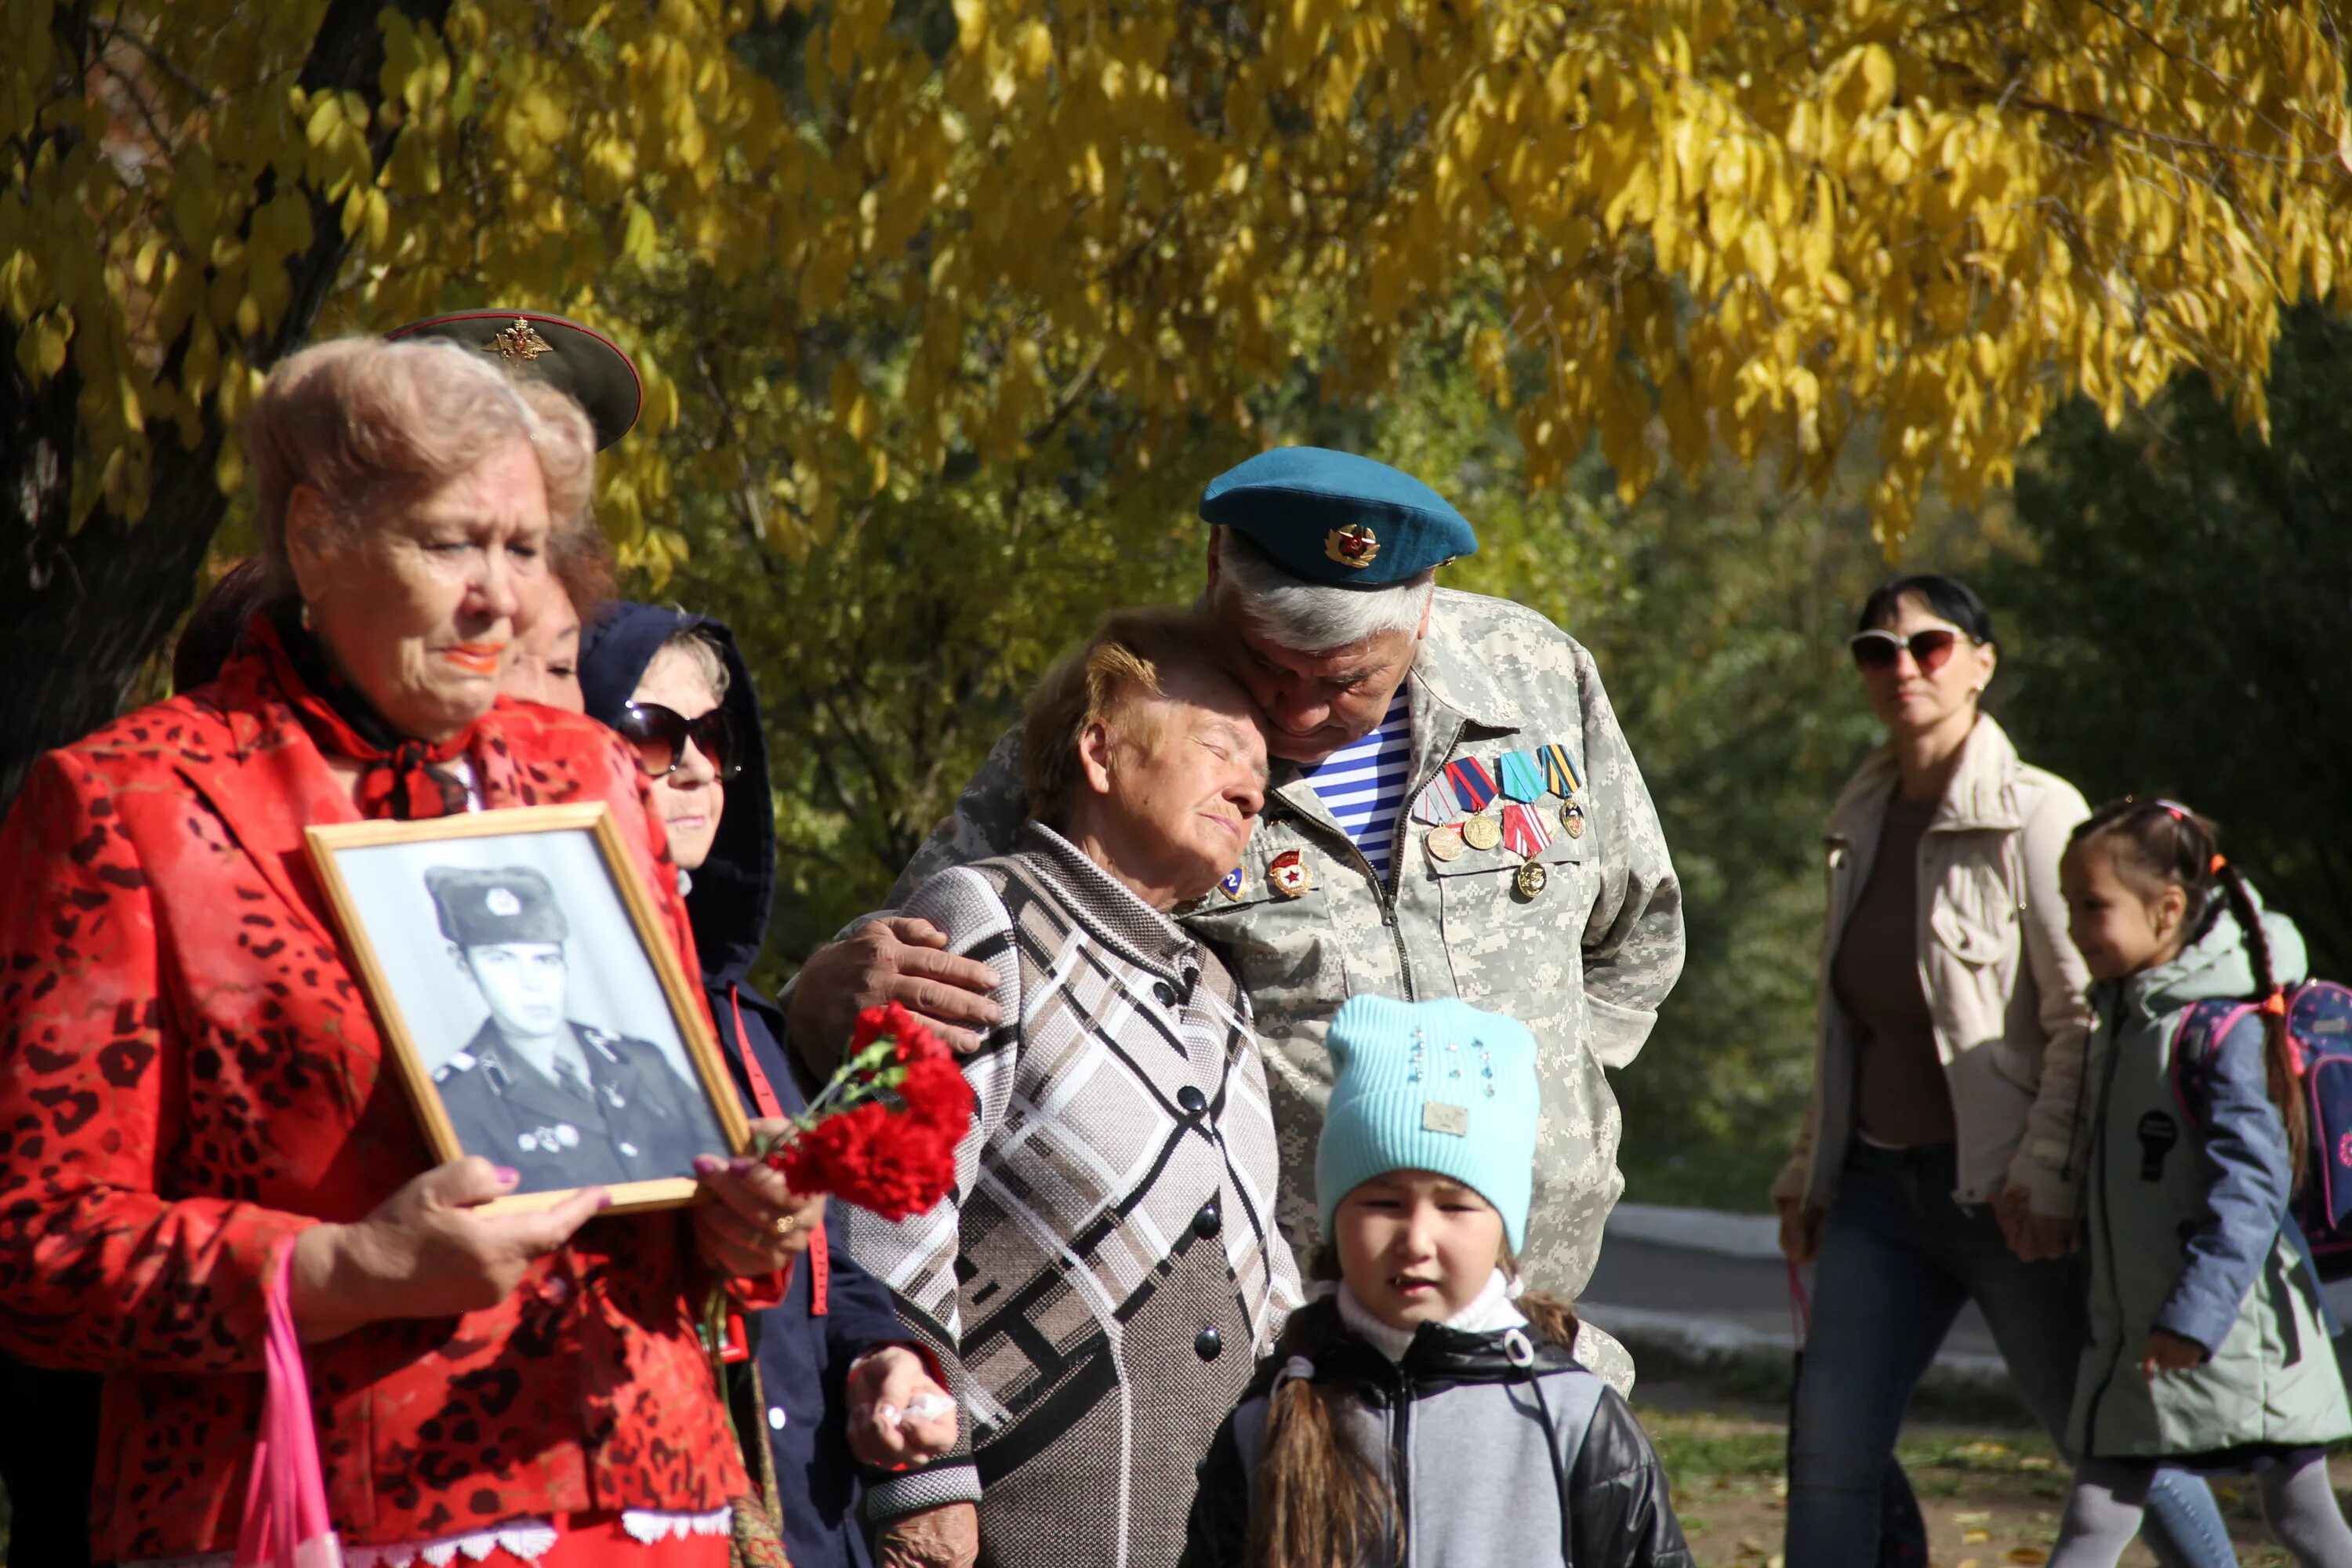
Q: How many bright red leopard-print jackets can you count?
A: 1